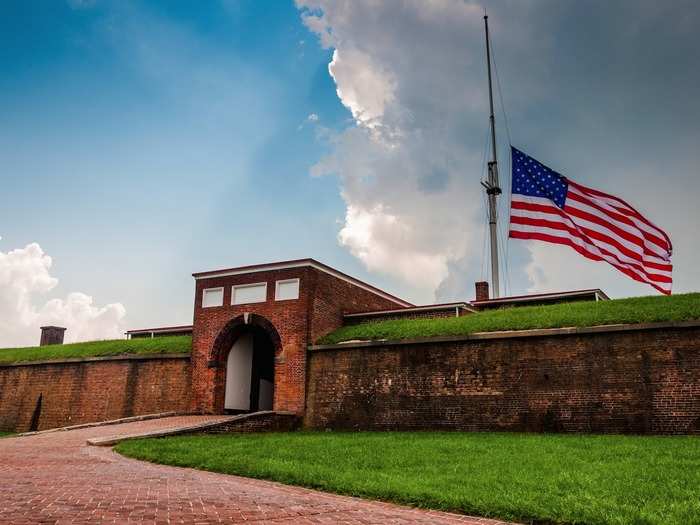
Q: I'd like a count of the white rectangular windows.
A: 3